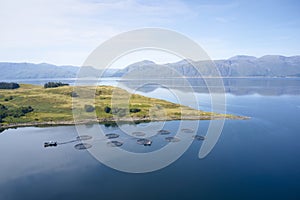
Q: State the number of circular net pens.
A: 10